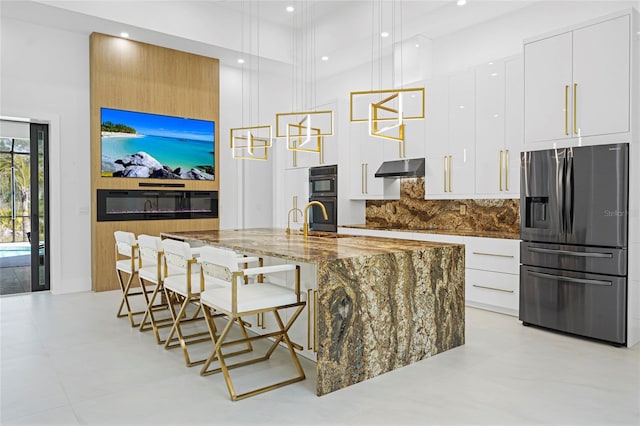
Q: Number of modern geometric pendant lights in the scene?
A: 3